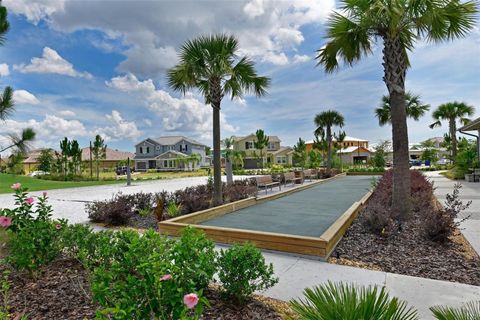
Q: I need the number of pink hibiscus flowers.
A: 7